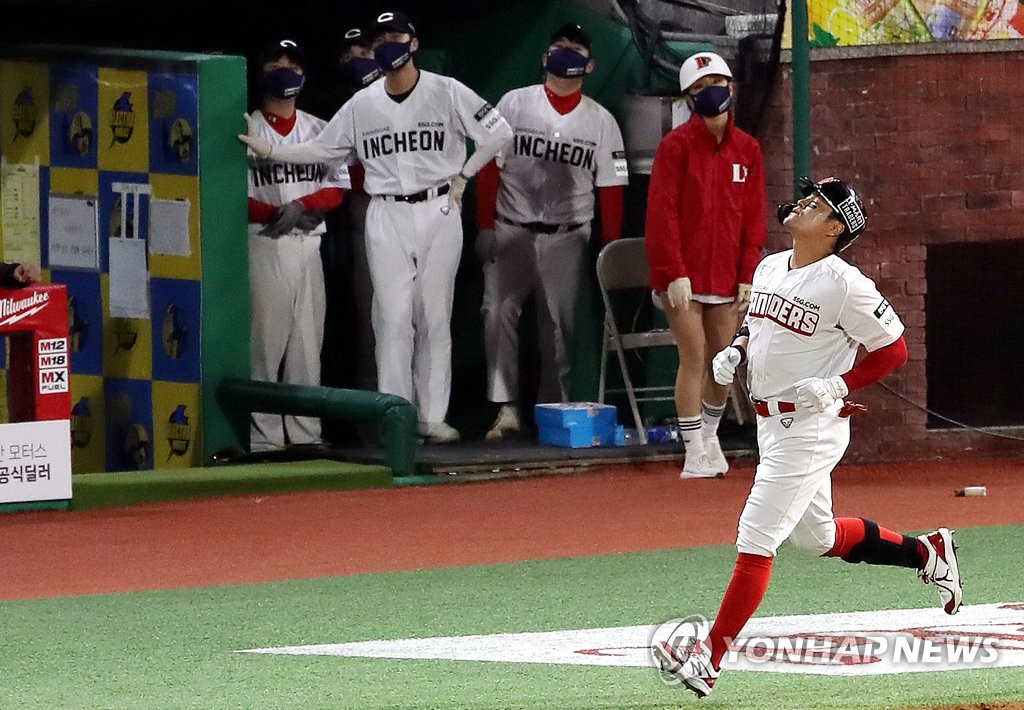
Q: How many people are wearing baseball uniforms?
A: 5